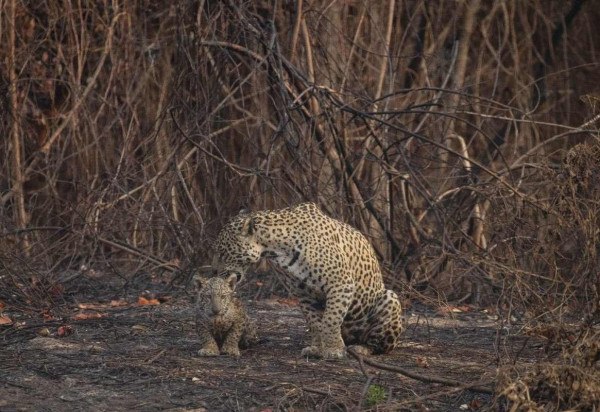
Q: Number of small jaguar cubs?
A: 1